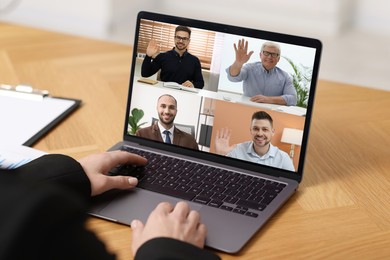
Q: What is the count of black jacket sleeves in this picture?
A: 2